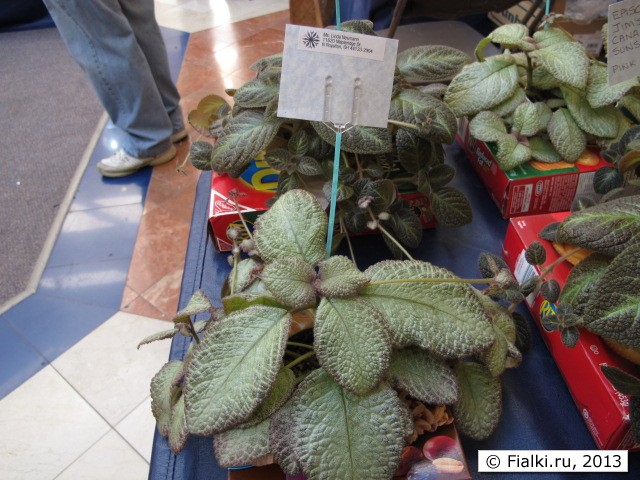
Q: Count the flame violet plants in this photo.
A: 4